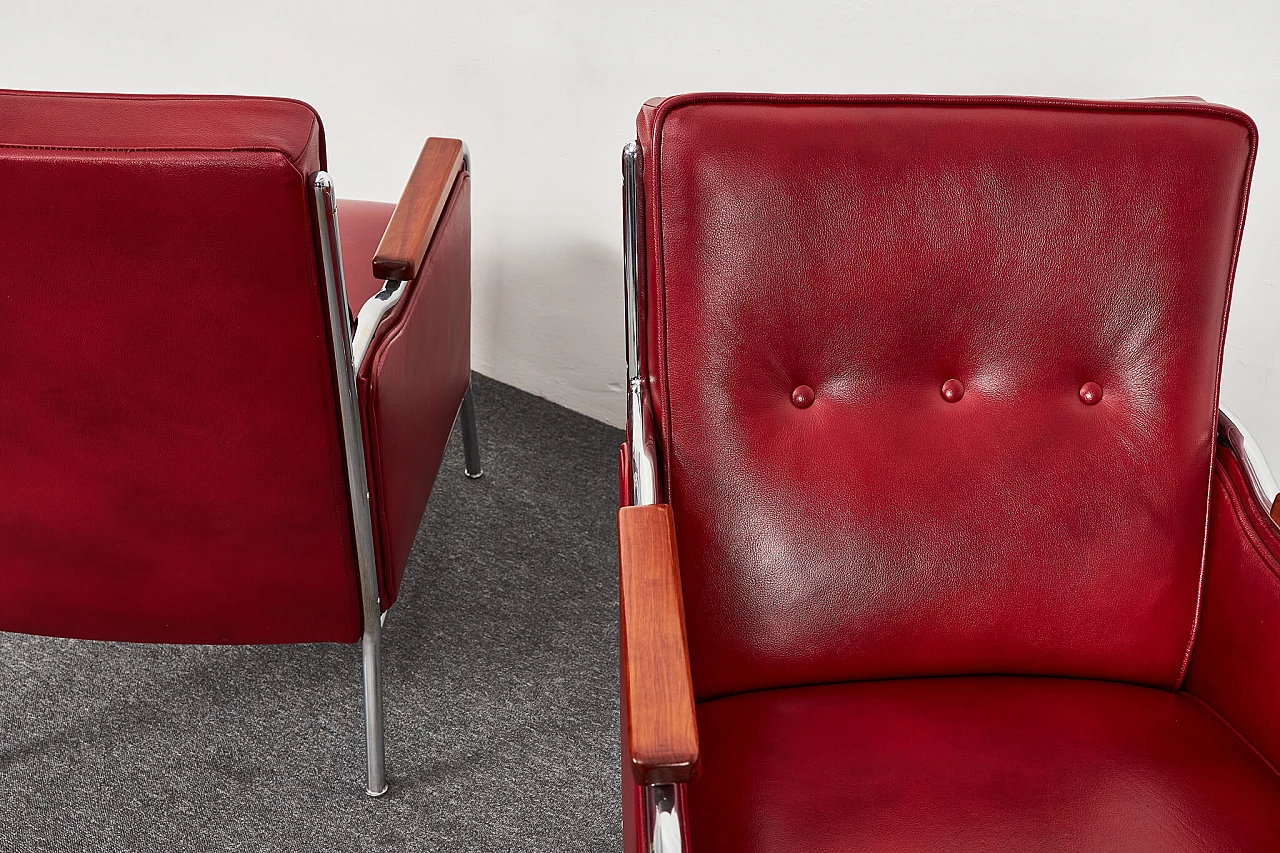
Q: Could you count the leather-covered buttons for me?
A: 3